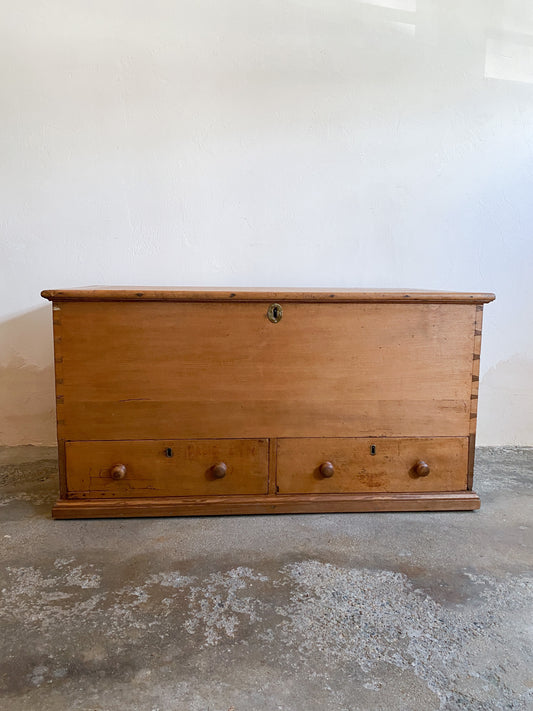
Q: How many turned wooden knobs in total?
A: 4